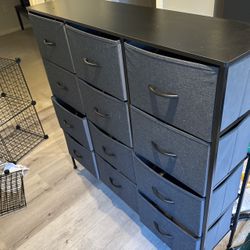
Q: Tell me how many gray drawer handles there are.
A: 12